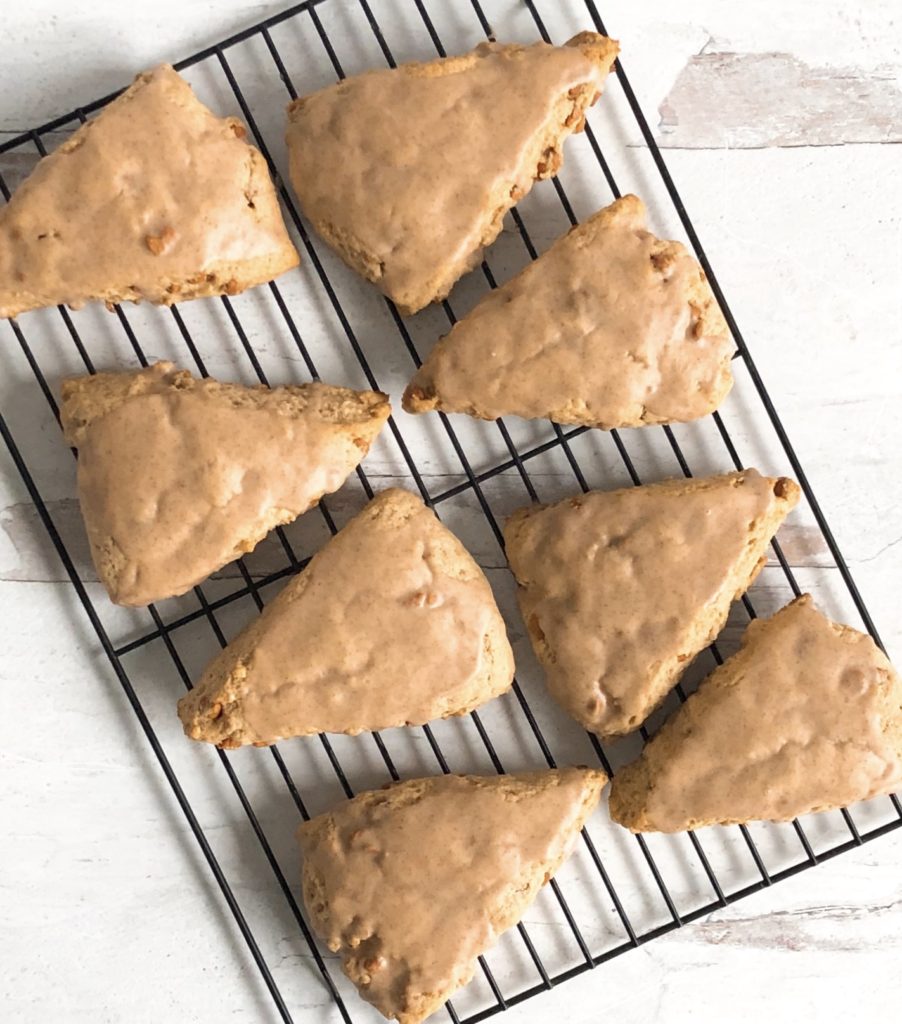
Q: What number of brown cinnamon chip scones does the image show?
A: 8